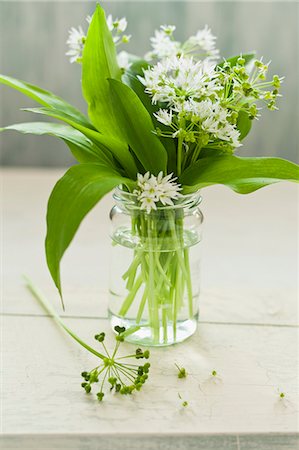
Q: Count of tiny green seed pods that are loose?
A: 4